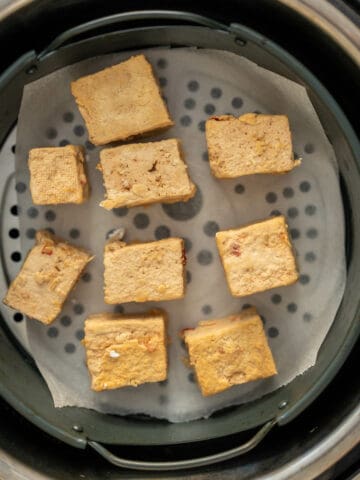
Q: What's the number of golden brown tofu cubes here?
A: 9